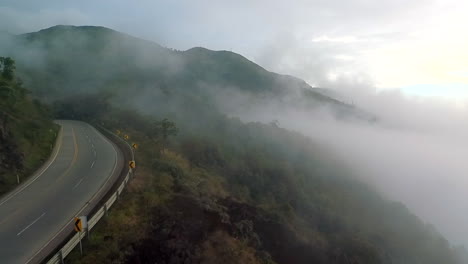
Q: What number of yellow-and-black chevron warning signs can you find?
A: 5